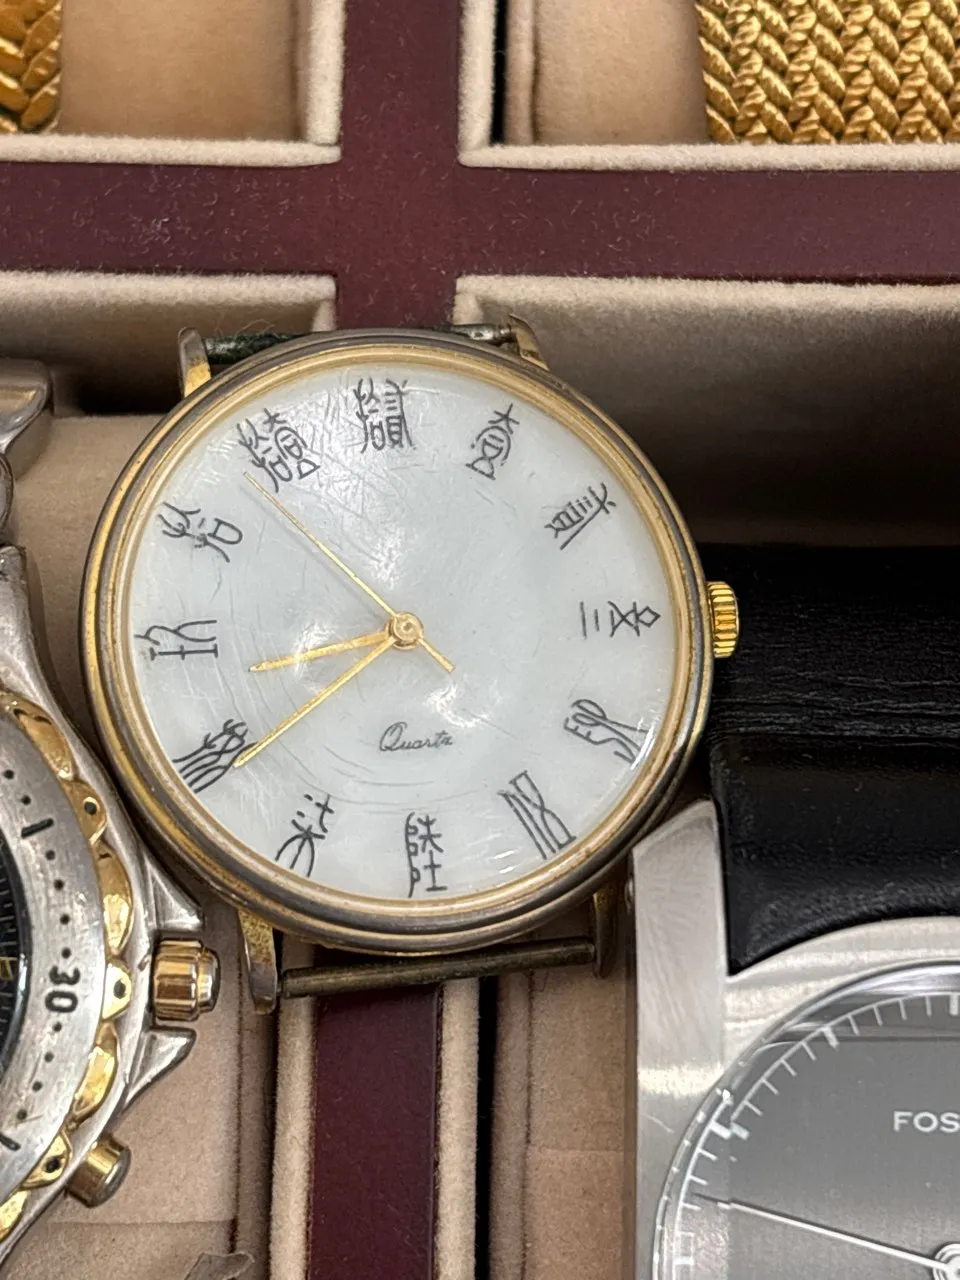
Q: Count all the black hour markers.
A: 12